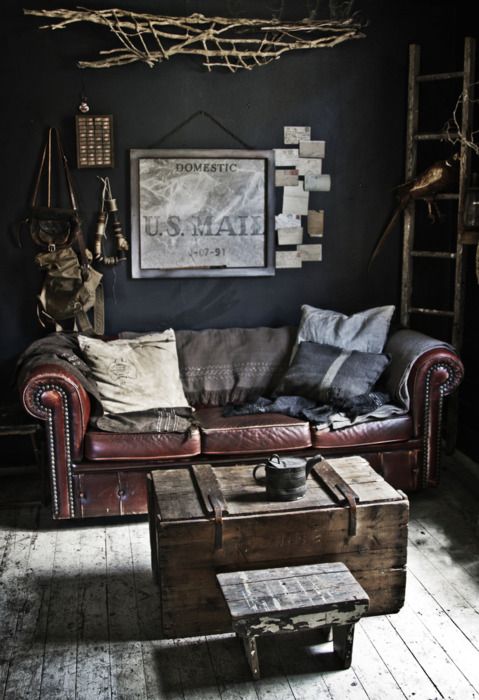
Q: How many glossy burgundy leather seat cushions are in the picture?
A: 3